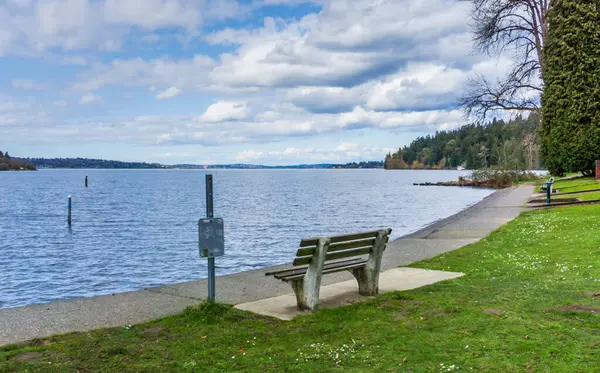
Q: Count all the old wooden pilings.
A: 2